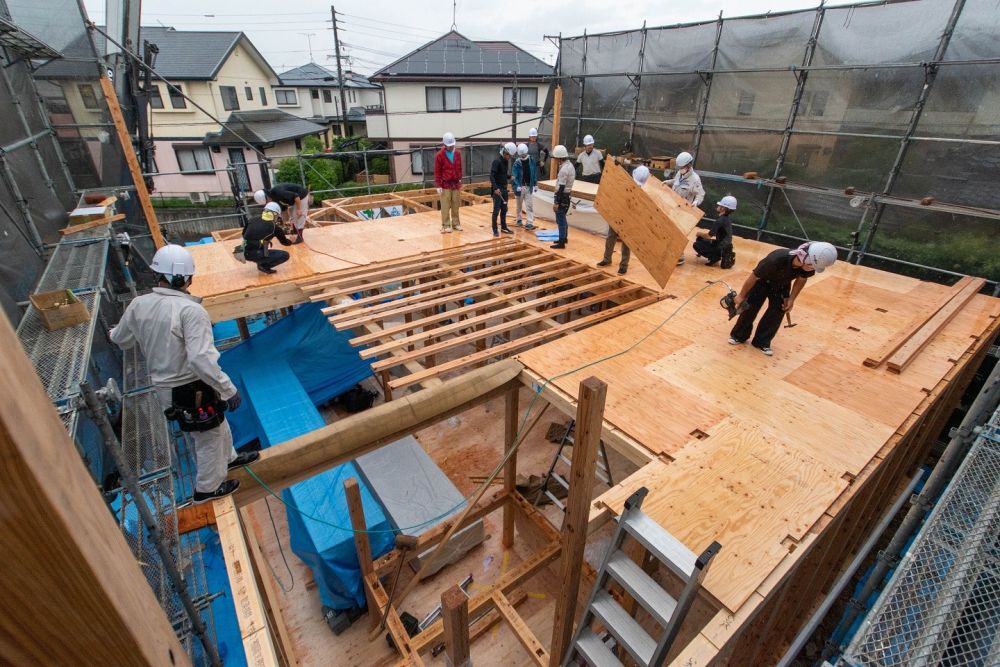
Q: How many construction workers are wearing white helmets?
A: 13